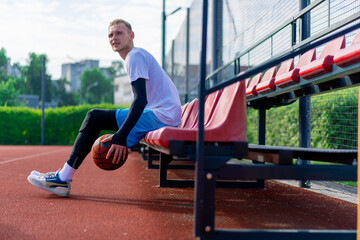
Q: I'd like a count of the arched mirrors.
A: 0